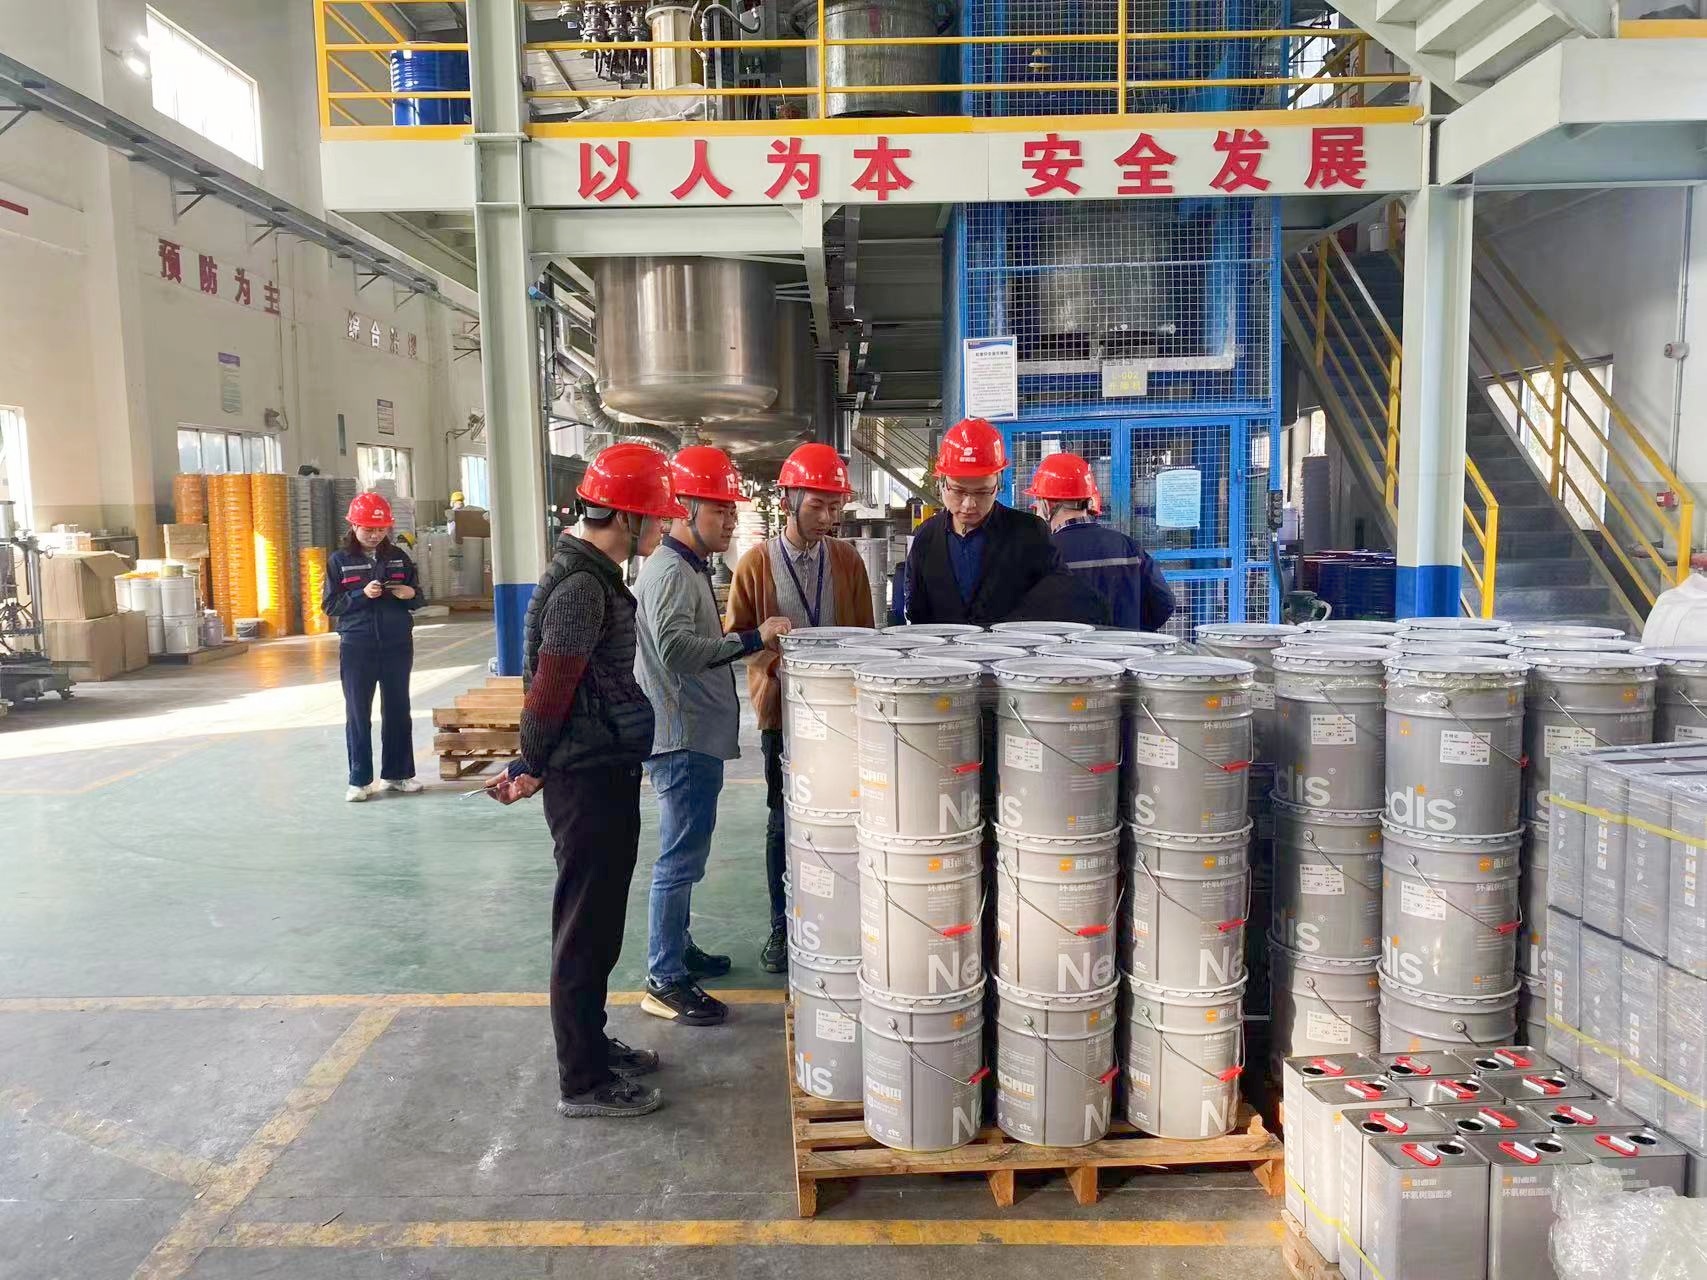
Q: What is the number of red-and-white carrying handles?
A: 12